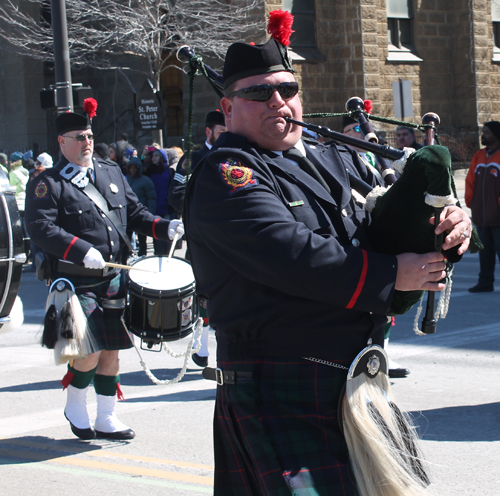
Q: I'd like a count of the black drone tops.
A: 3